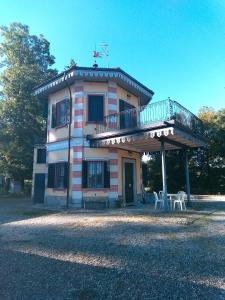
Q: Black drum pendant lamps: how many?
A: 0